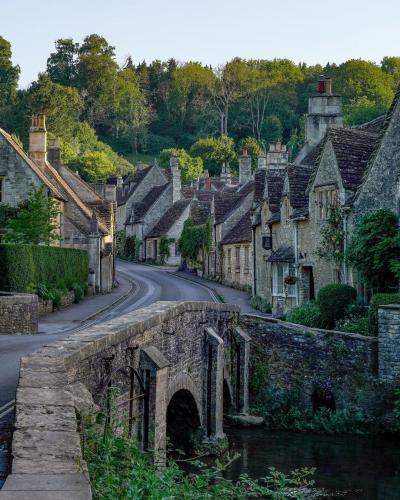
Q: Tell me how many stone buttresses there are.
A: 3